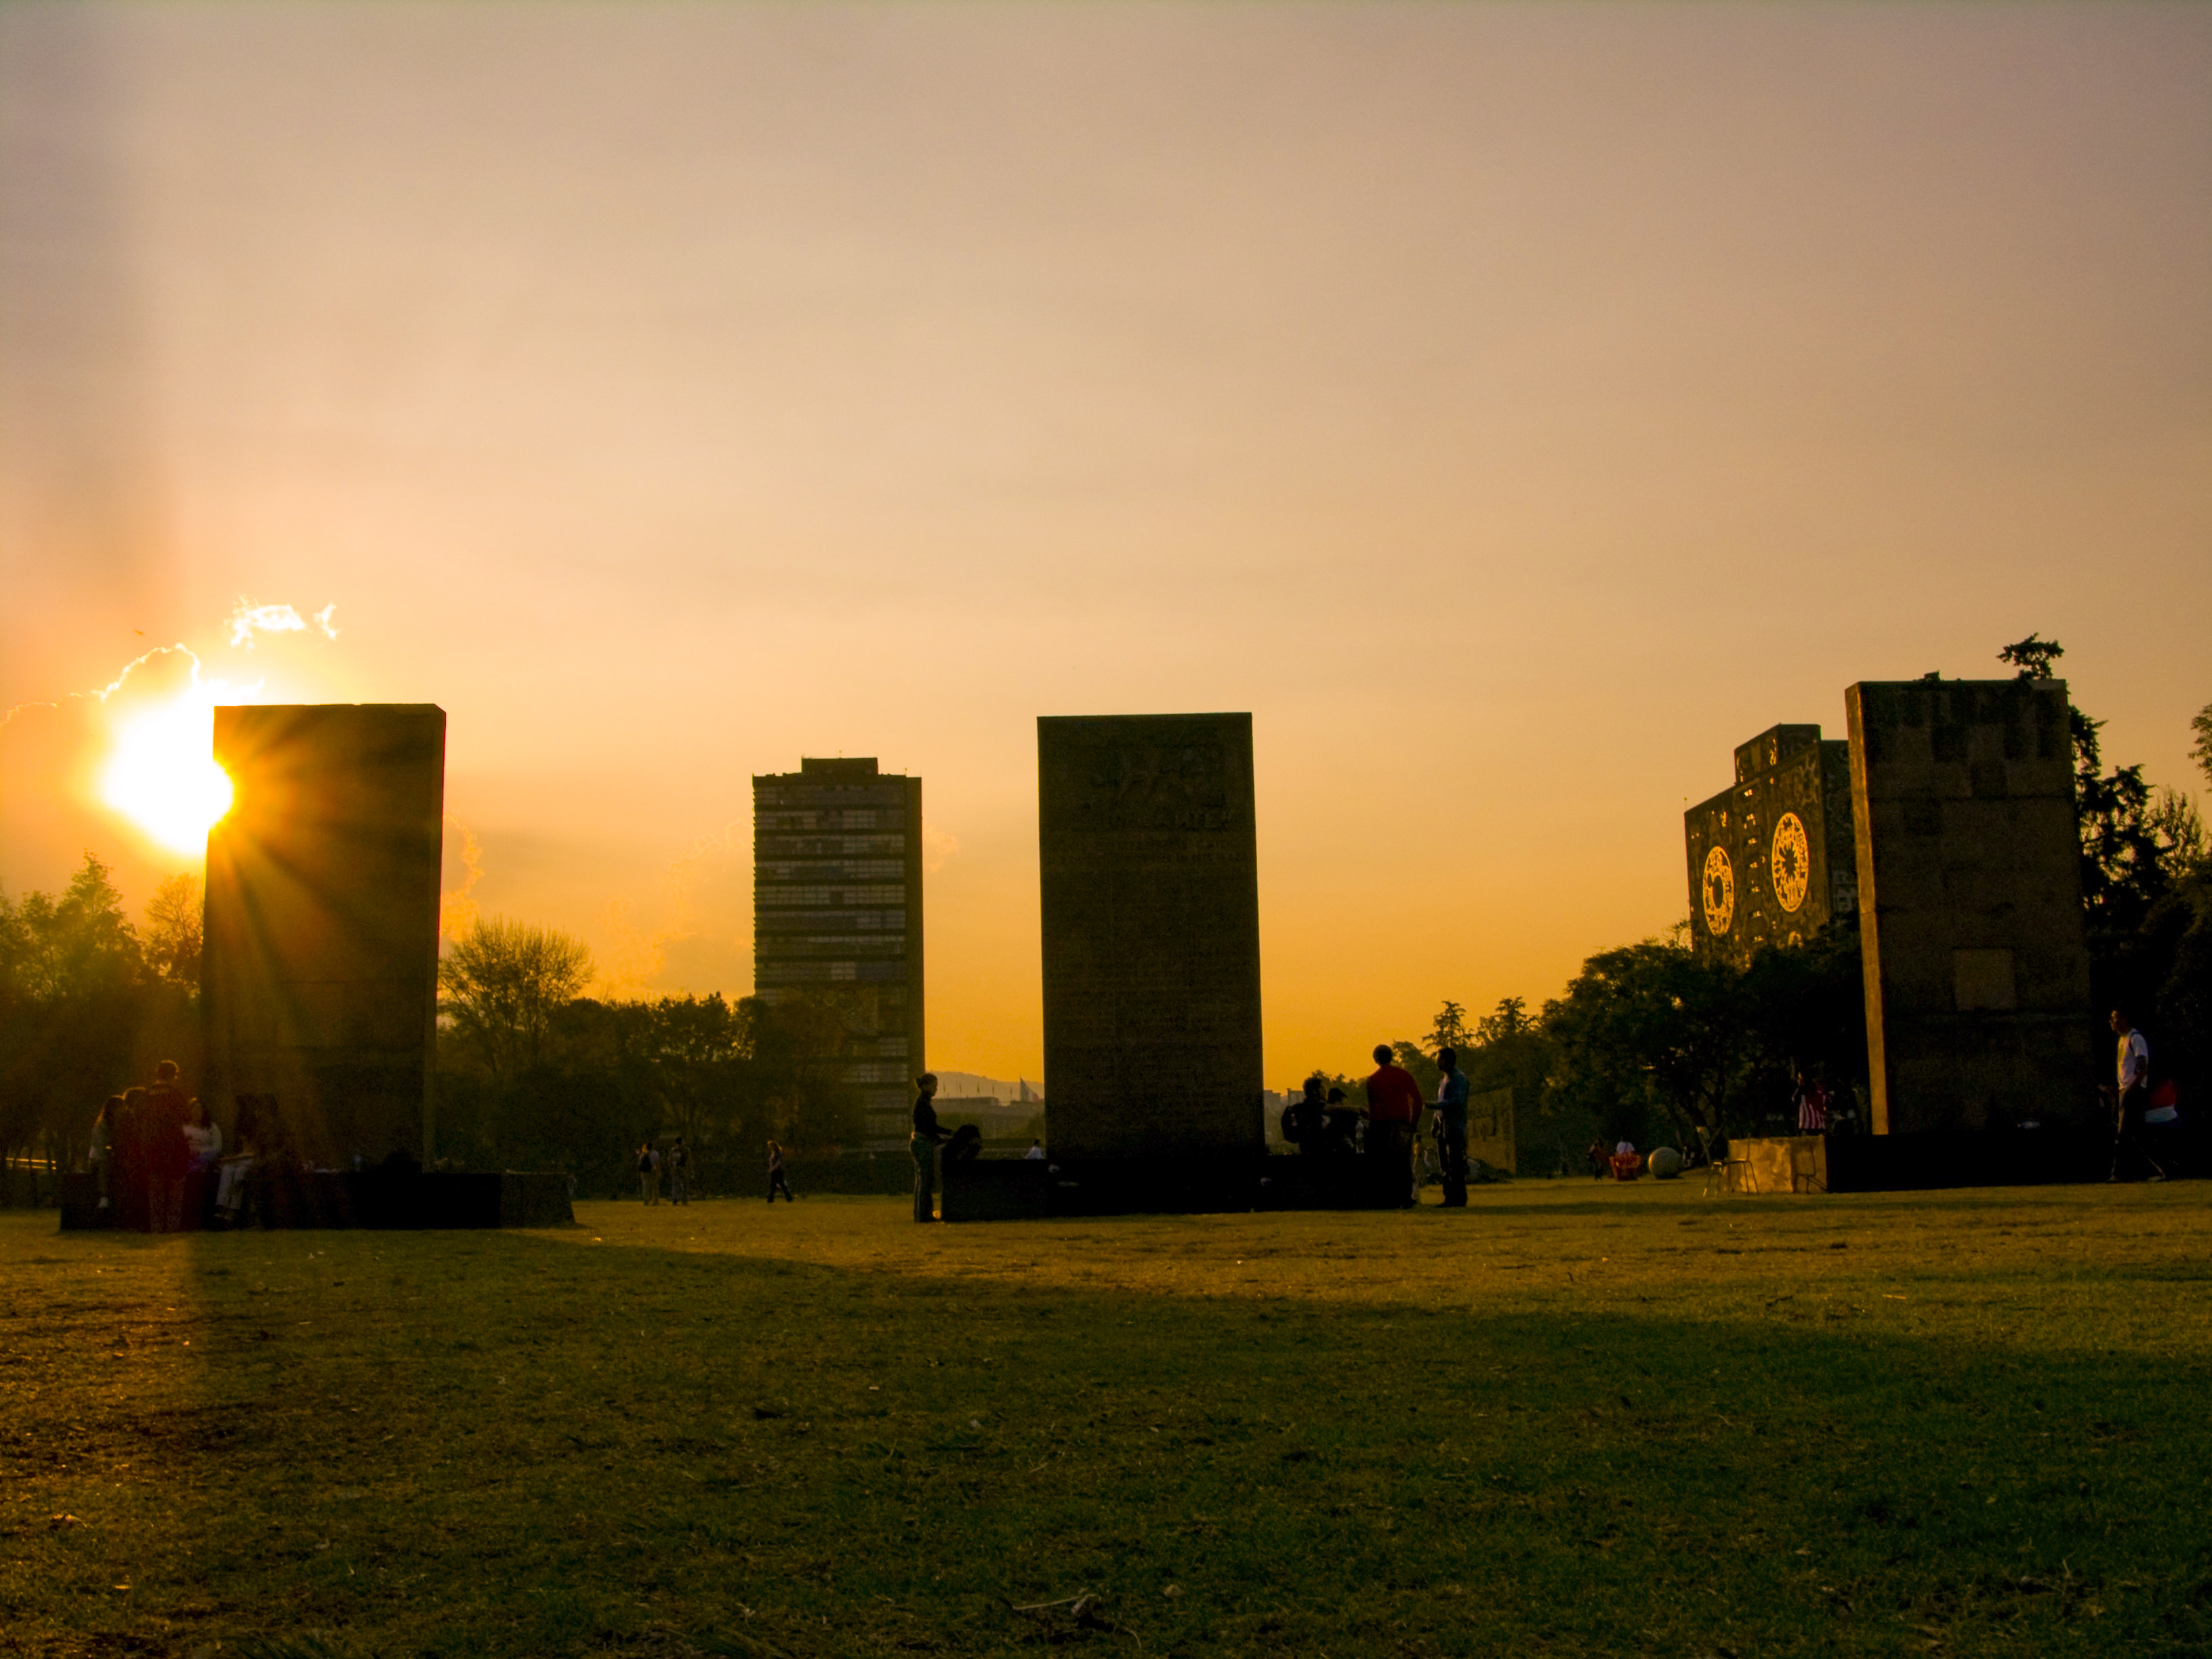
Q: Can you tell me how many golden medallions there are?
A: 2